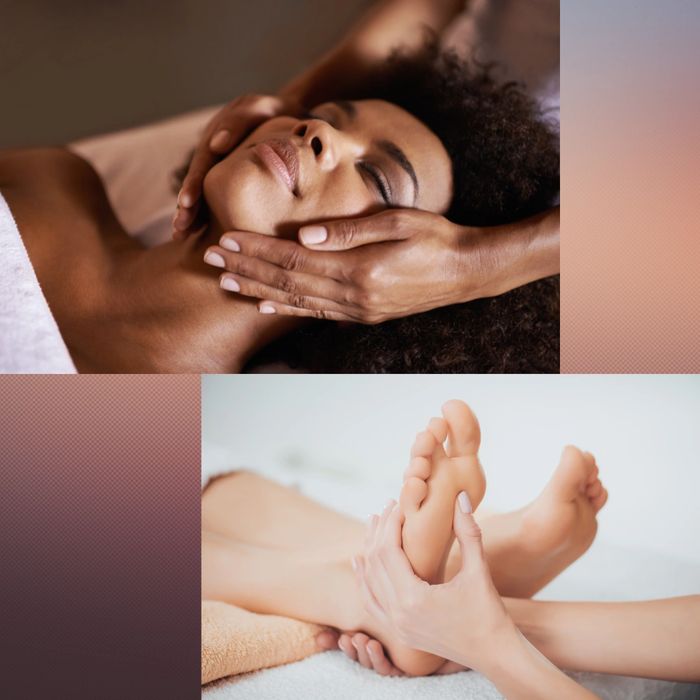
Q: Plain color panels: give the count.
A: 2